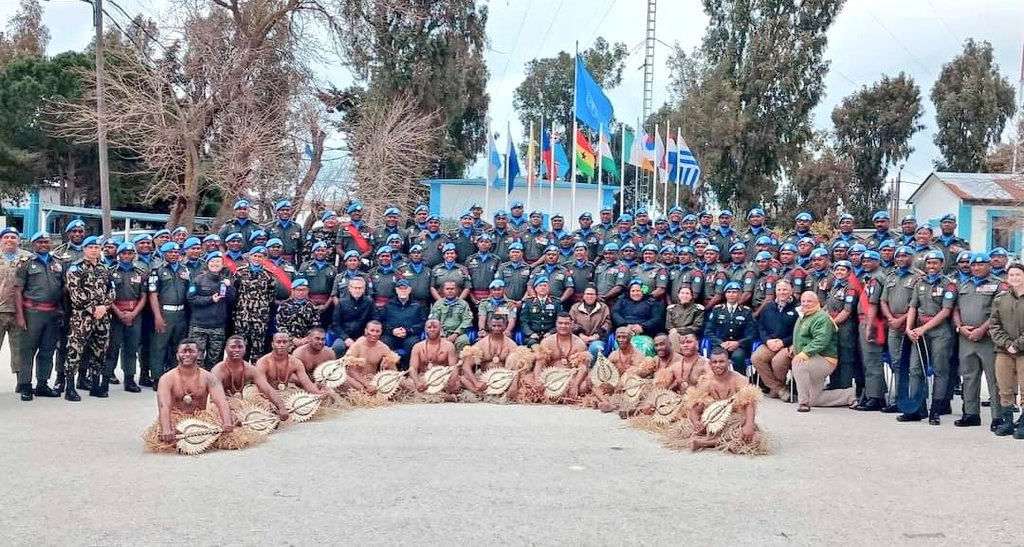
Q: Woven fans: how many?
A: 12